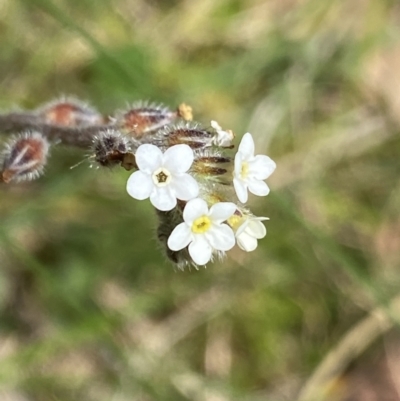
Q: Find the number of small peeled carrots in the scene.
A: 0